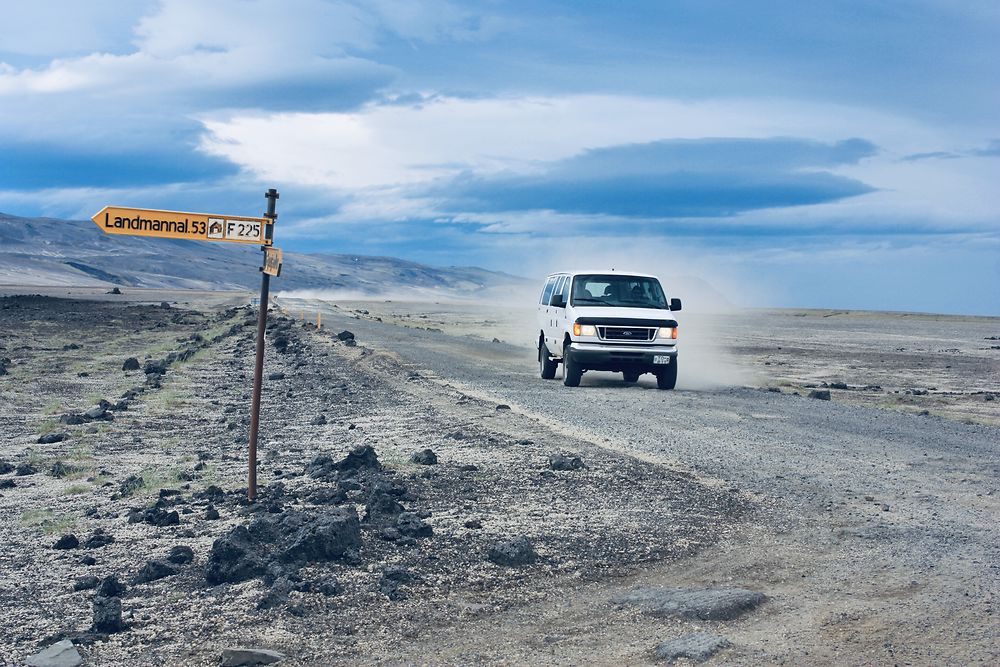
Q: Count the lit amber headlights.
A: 2